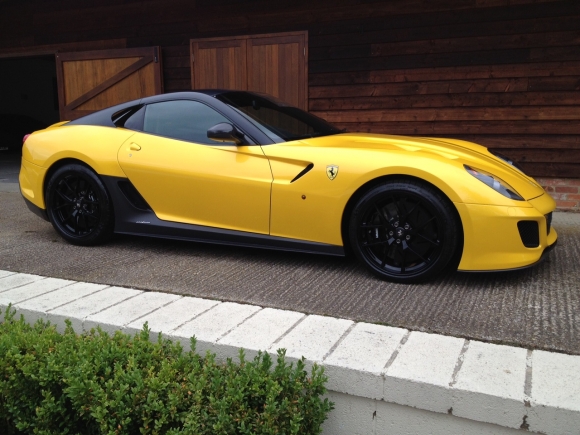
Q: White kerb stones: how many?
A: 14